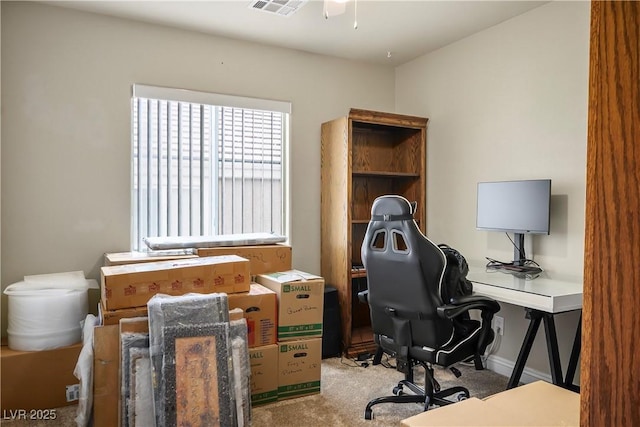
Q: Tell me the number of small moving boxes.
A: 3